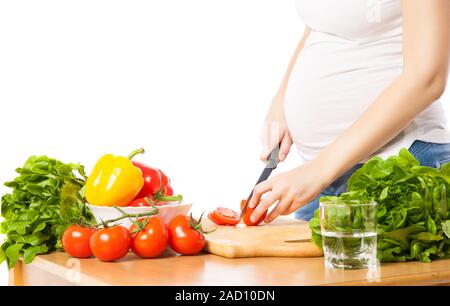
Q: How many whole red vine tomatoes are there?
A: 4